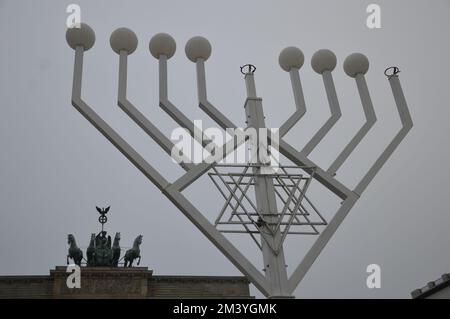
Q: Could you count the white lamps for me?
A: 7